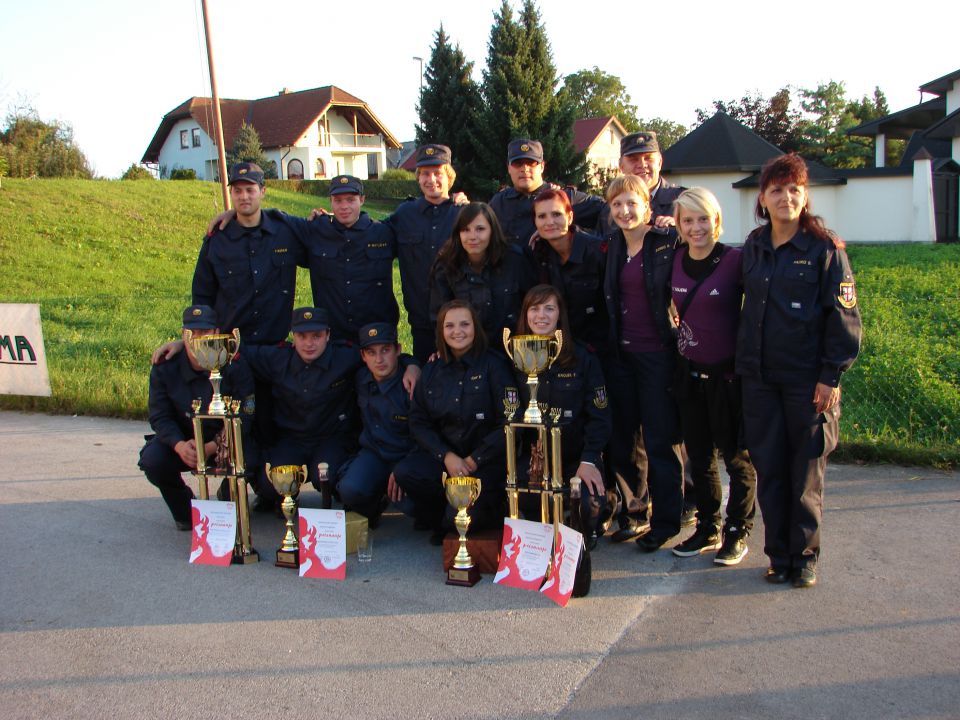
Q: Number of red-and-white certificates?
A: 4